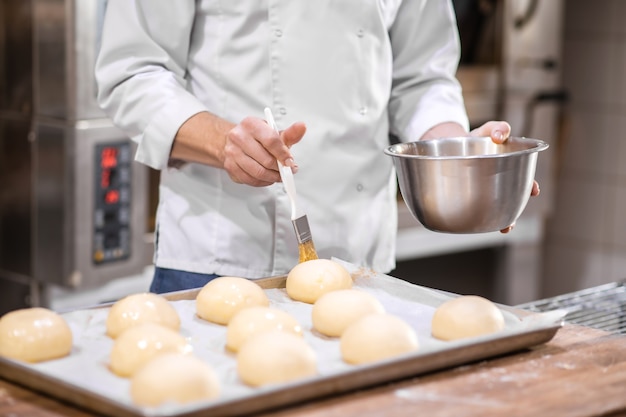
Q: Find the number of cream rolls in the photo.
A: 11